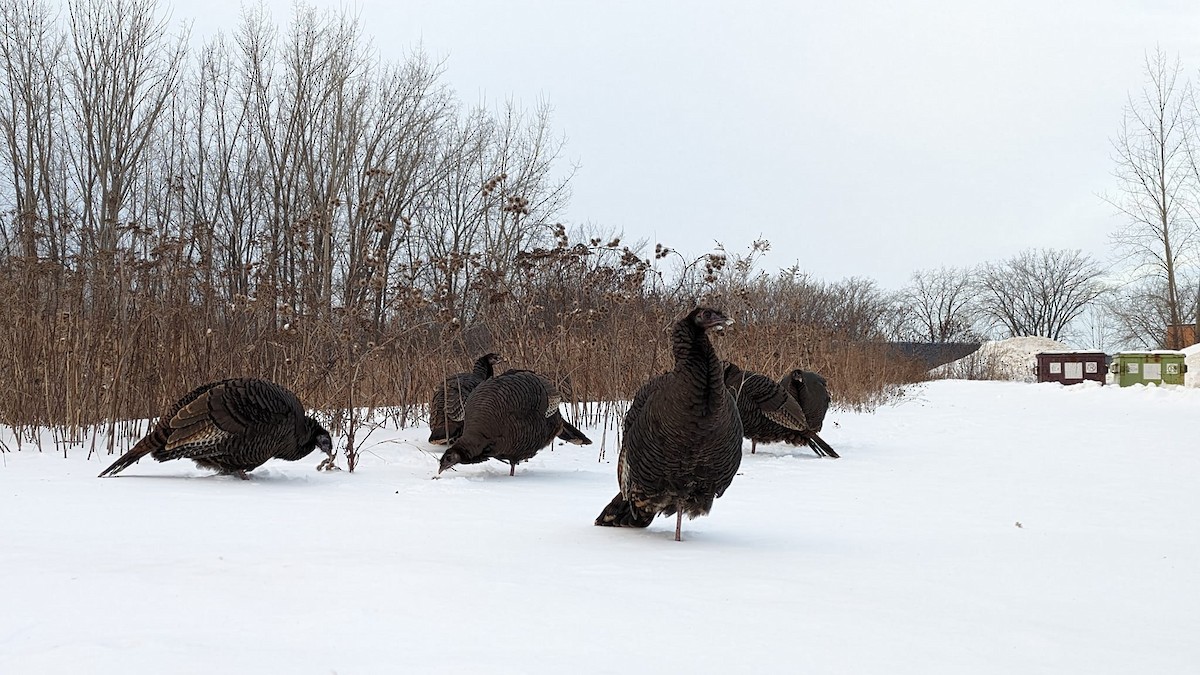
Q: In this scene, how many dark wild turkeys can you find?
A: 6